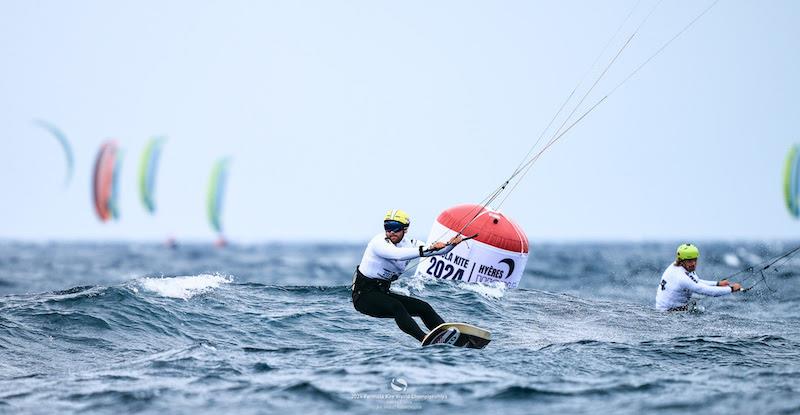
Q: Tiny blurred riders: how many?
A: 2